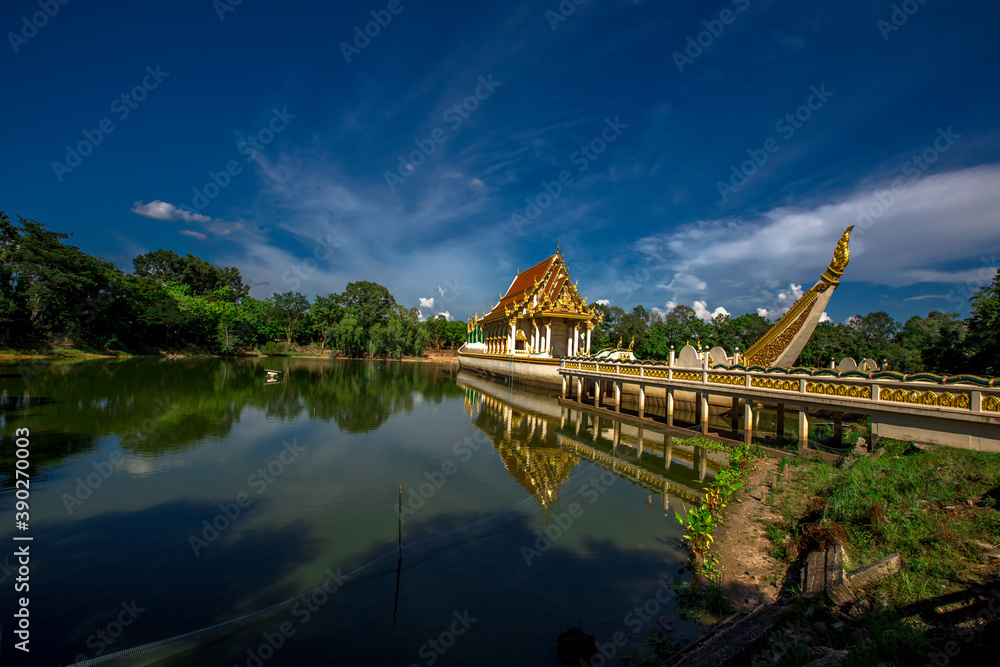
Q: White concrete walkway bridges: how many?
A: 1